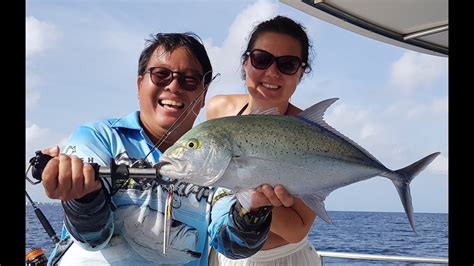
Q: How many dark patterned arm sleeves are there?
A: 2